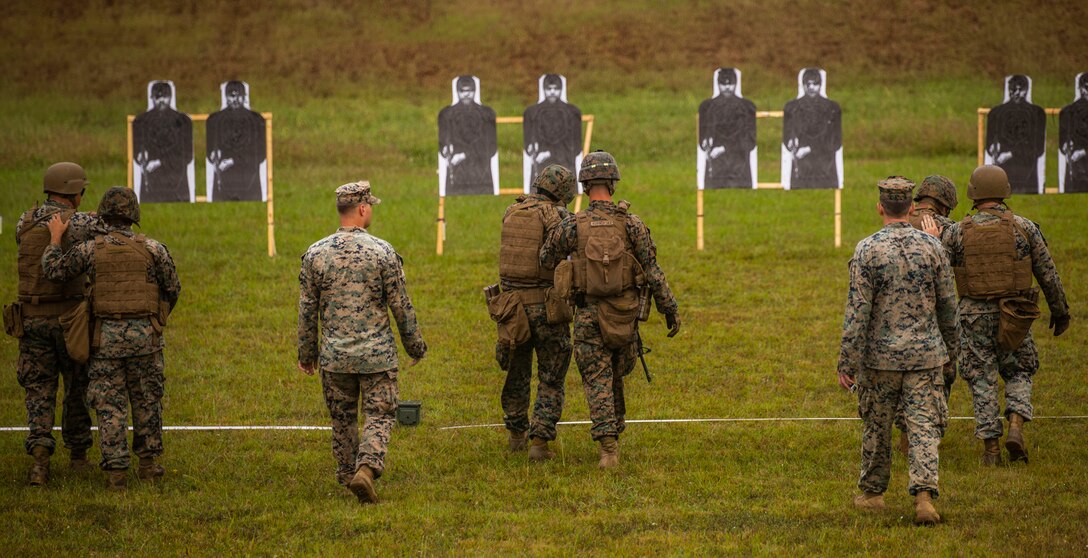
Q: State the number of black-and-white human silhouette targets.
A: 8